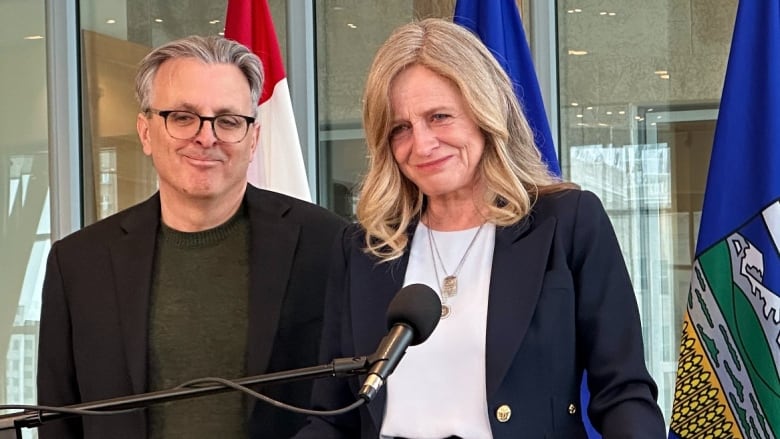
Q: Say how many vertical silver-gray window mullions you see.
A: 3